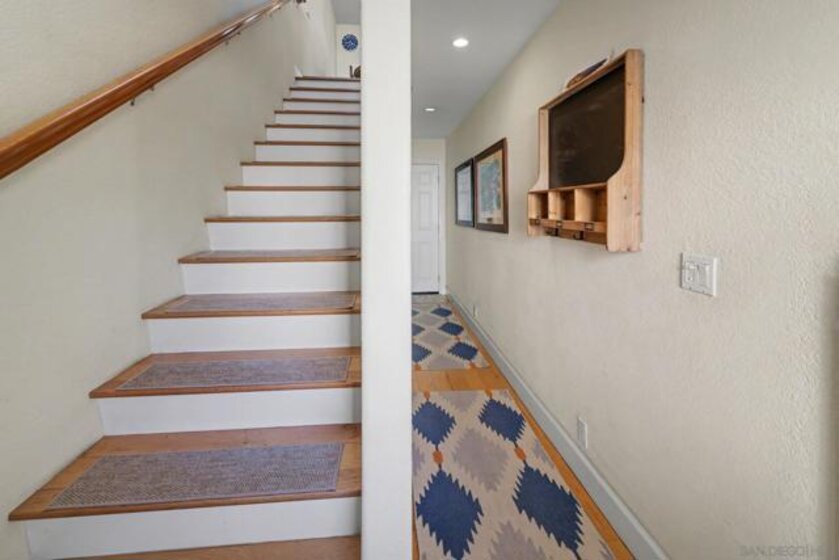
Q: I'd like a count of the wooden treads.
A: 14